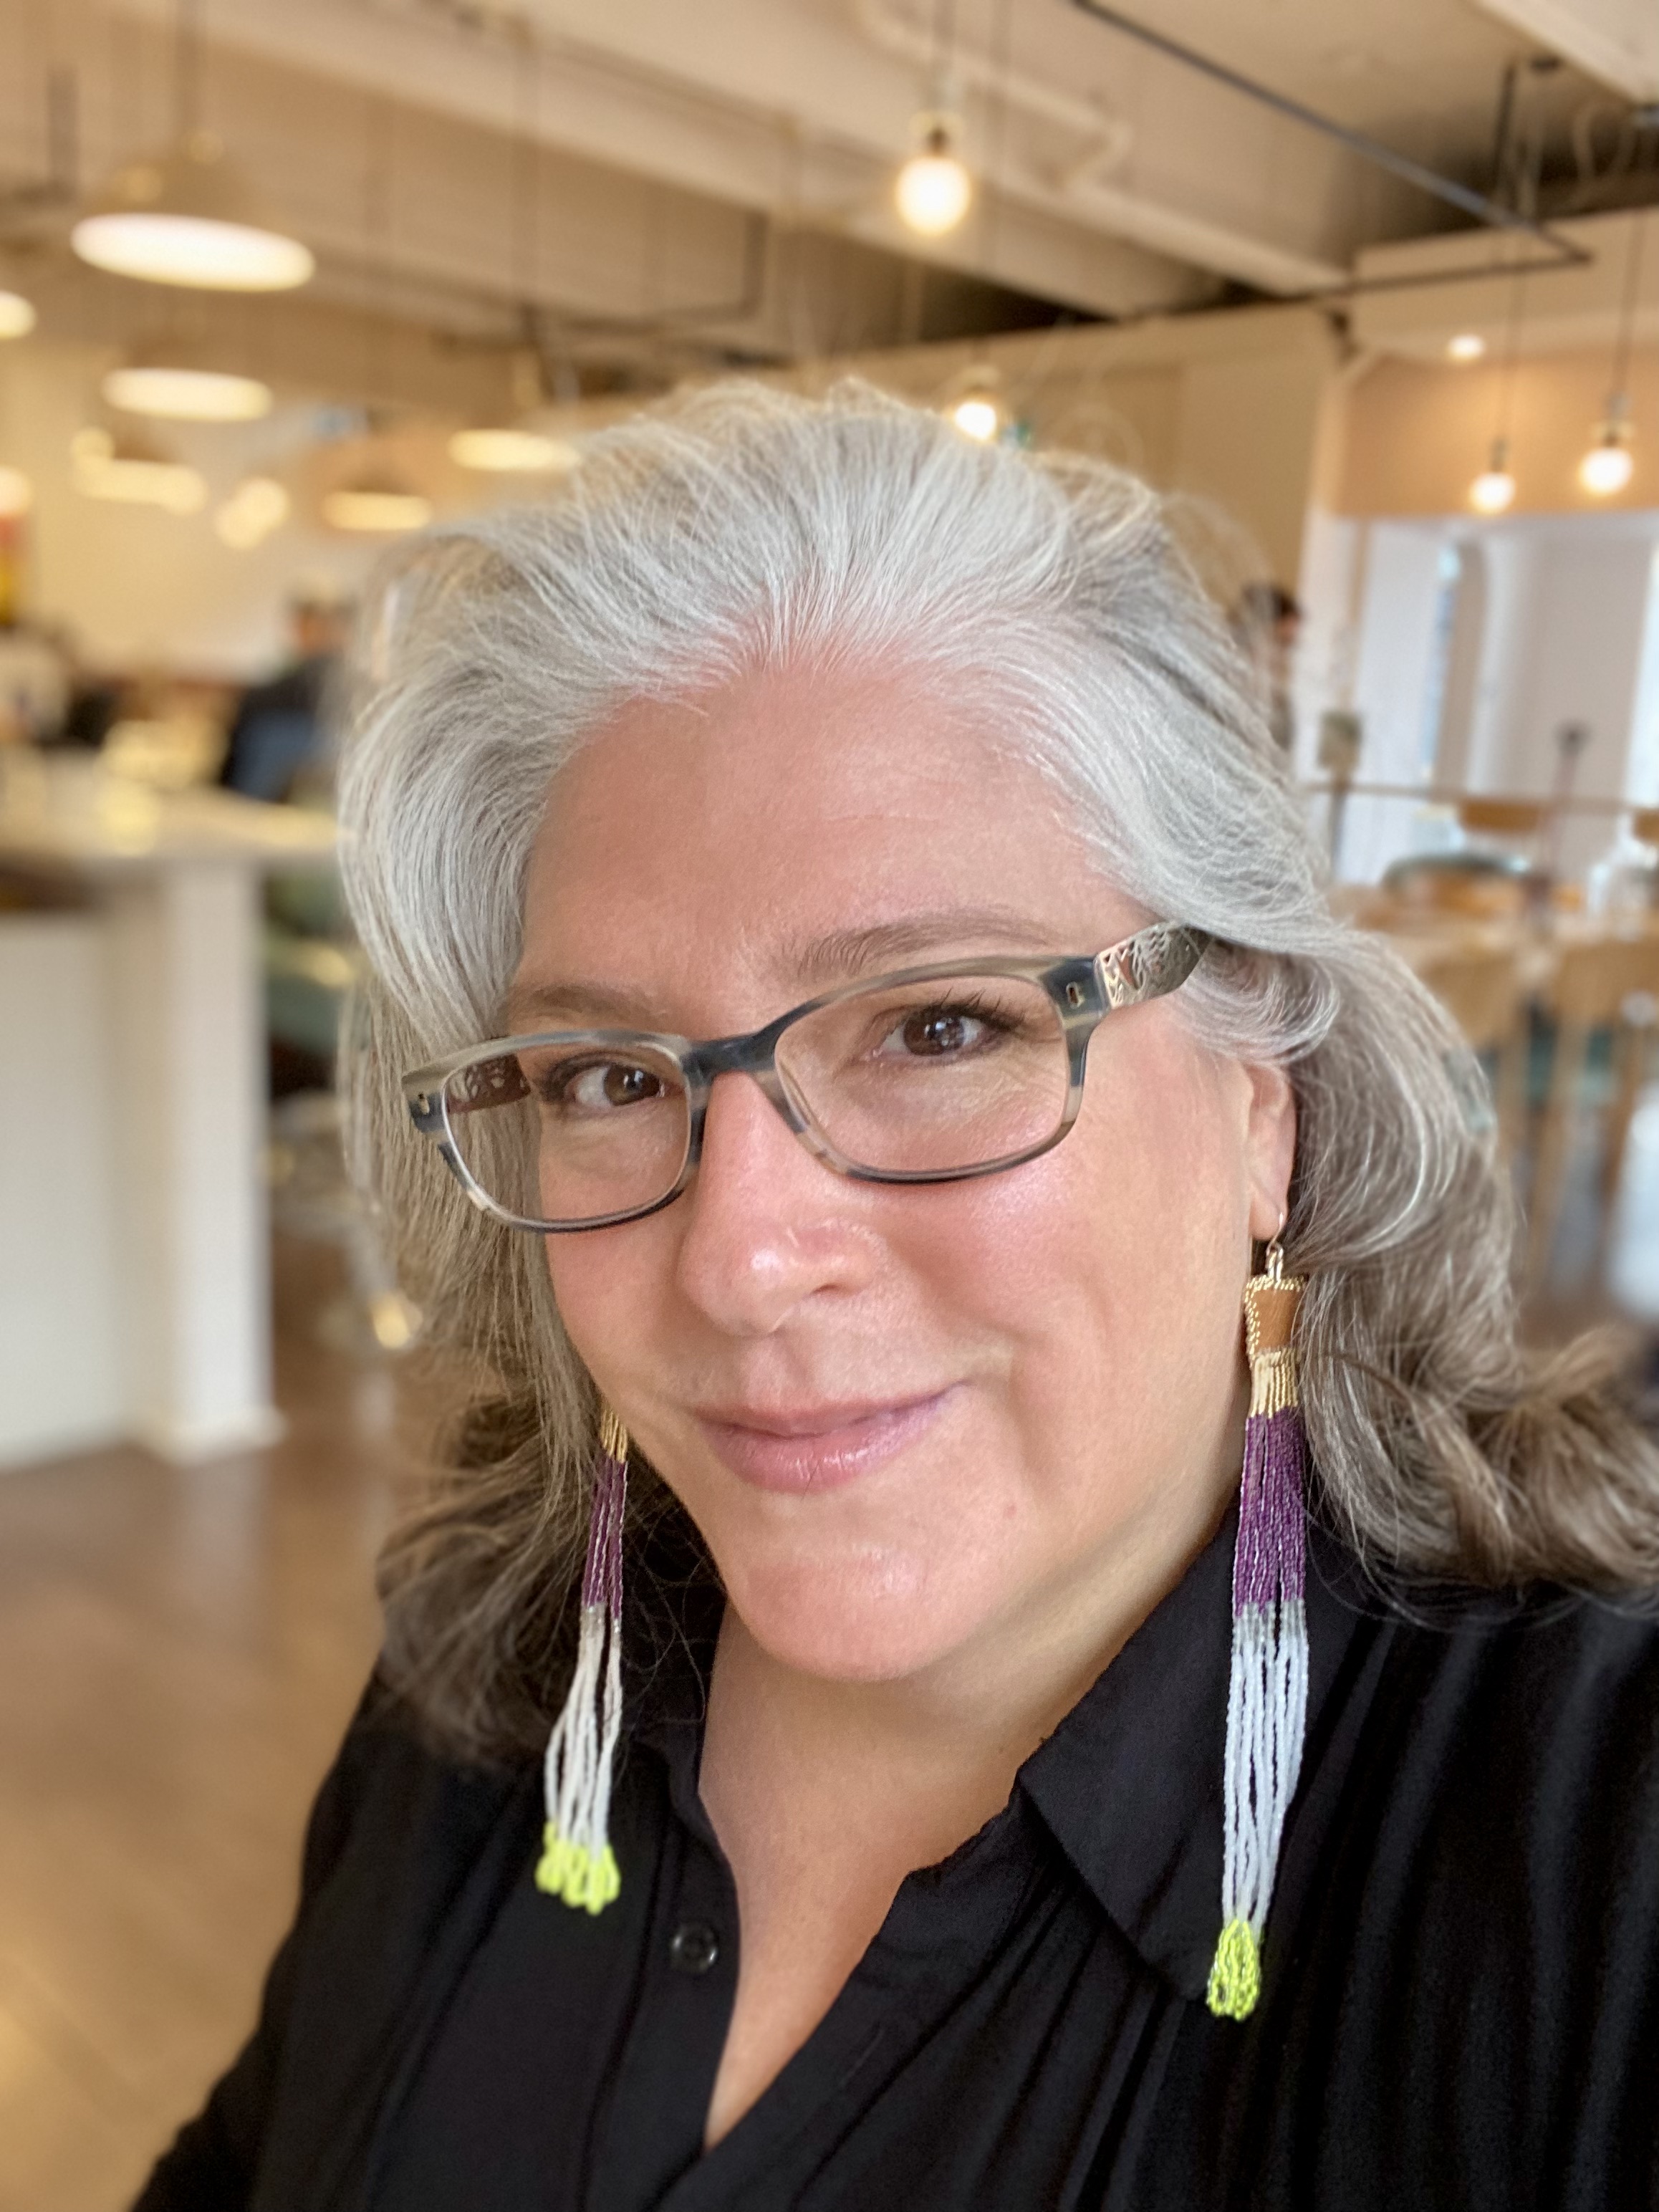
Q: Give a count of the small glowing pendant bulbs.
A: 4